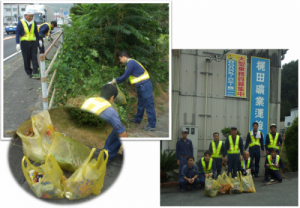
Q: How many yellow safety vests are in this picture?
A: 11